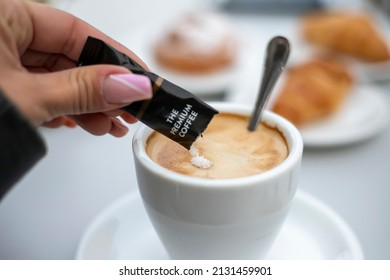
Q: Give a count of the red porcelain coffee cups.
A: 0